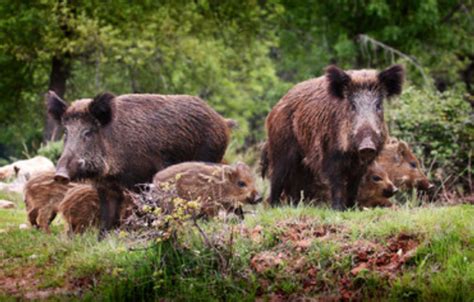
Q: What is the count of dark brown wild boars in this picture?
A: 2